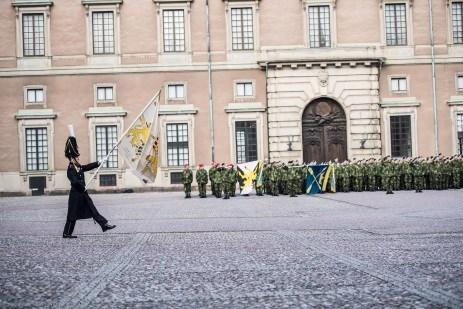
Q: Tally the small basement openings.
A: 3